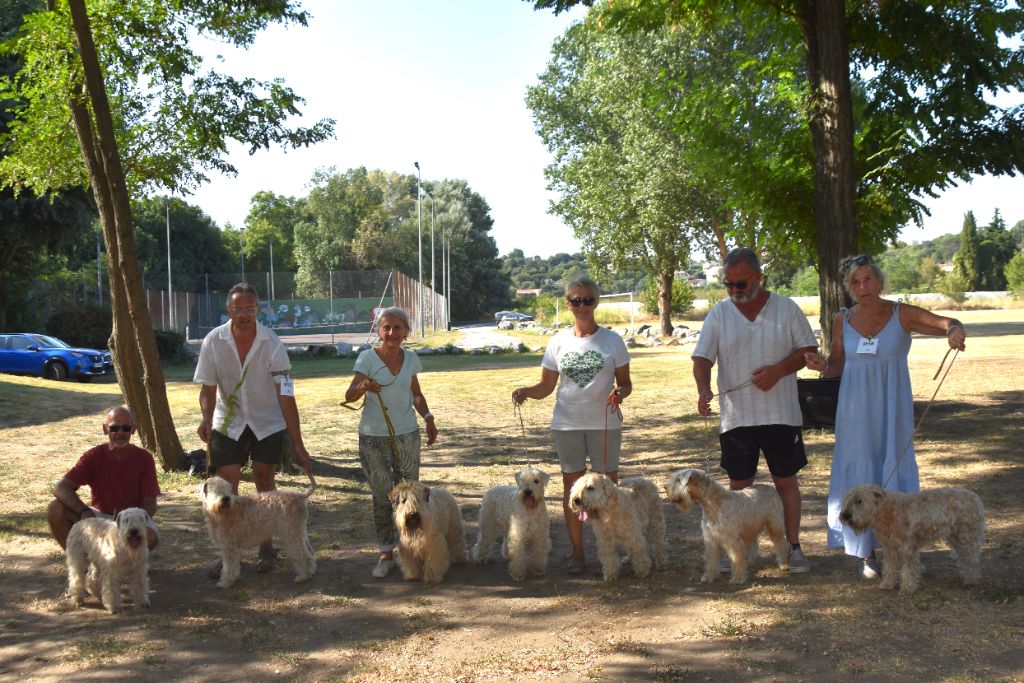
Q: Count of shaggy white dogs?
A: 7